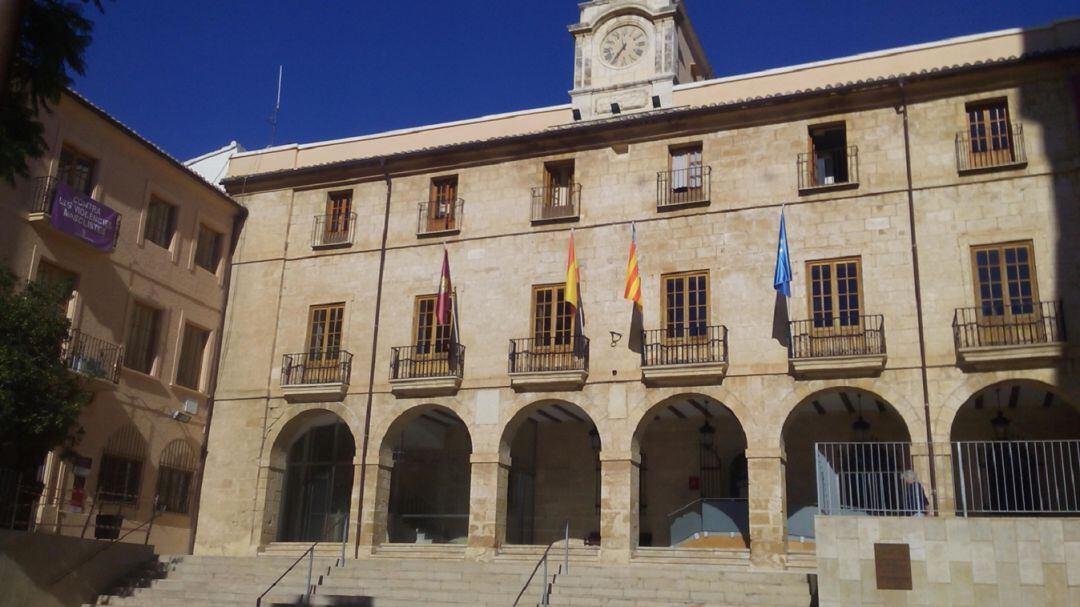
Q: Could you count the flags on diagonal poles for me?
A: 4